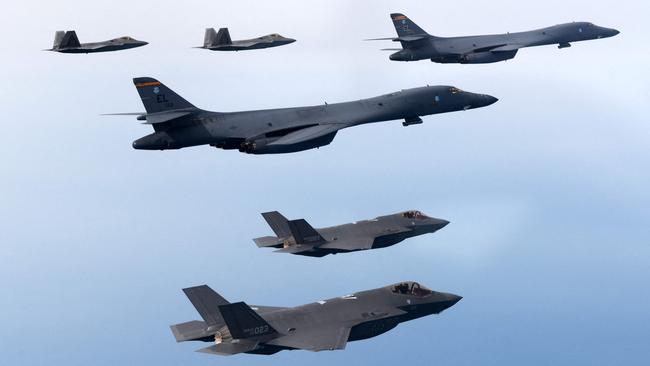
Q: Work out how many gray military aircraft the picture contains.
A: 6